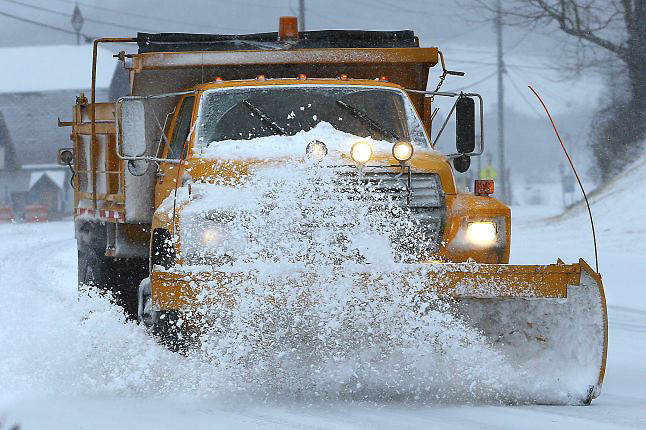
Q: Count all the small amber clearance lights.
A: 5